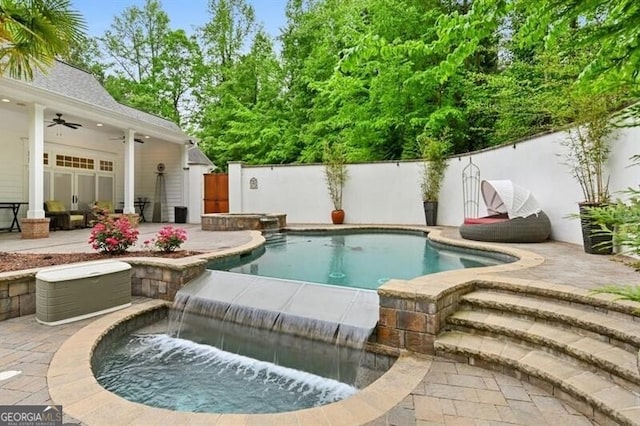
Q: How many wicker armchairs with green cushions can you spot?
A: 2